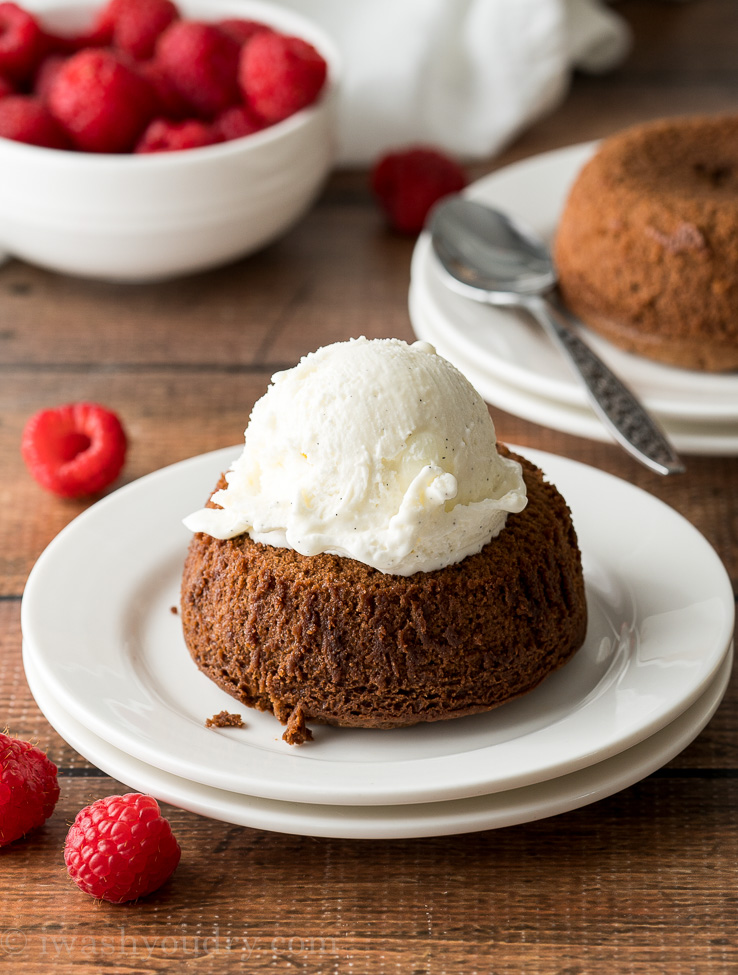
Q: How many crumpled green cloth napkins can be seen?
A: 0